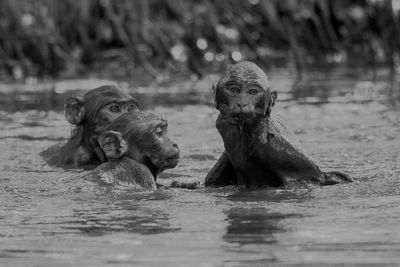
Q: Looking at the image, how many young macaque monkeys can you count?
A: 3